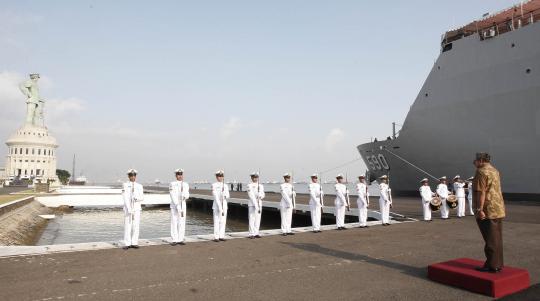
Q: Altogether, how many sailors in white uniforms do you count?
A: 13